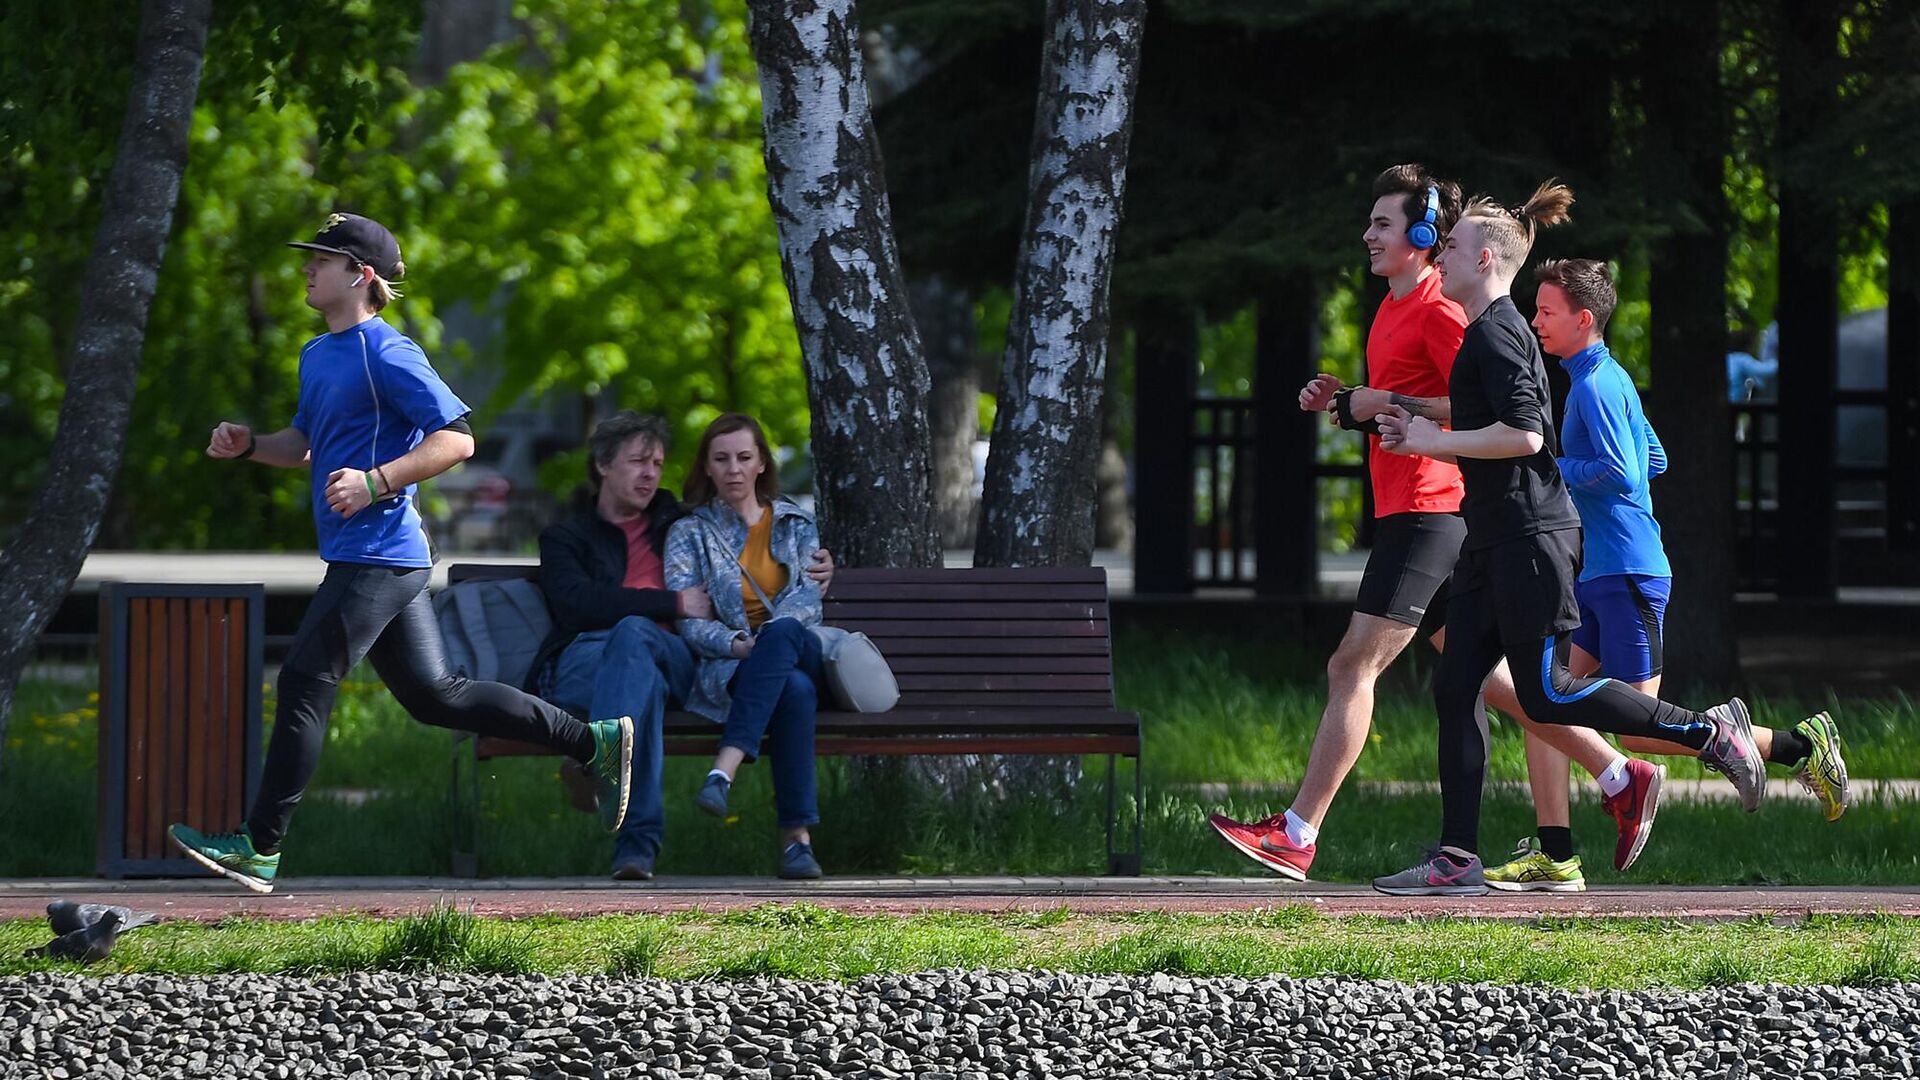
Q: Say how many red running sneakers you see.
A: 2